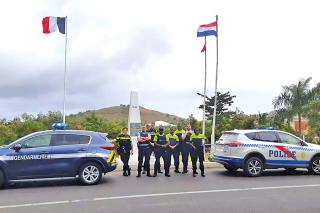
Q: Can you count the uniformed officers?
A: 9